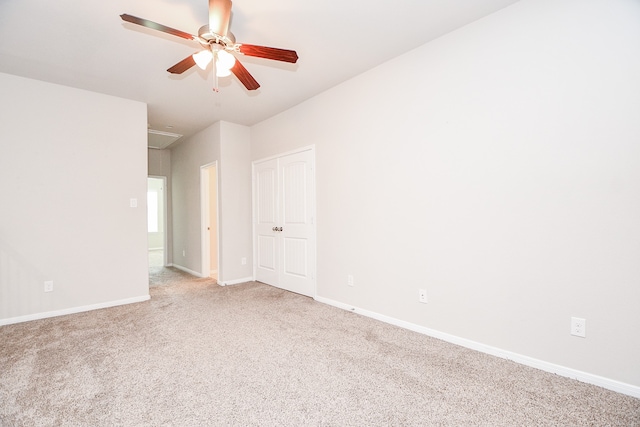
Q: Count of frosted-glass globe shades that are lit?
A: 3